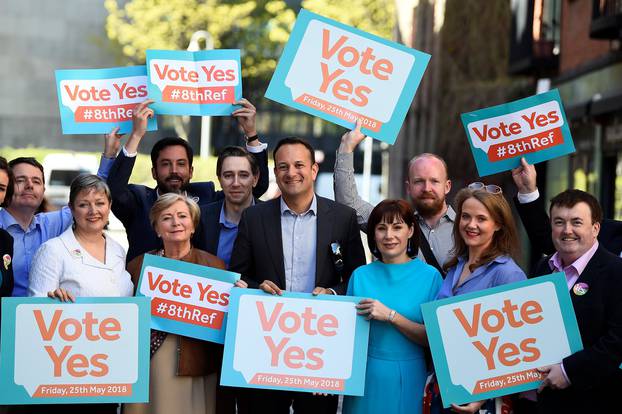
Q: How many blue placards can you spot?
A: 8